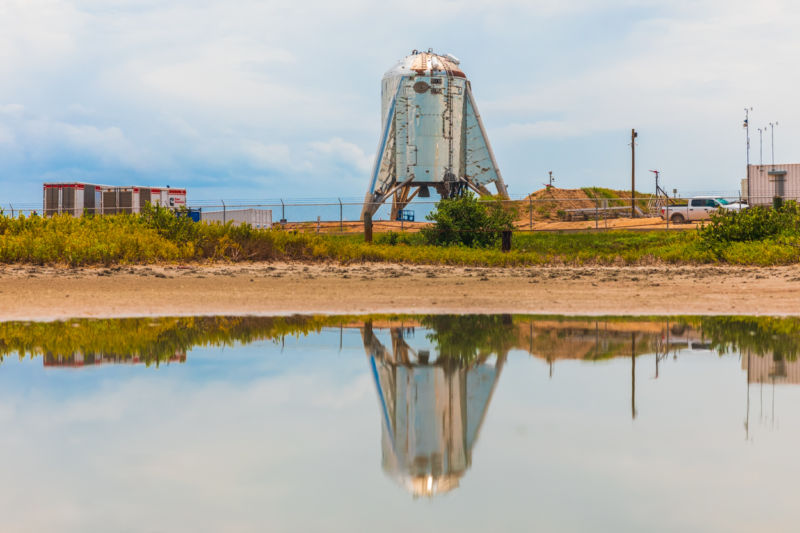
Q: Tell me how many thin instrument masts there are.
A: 3